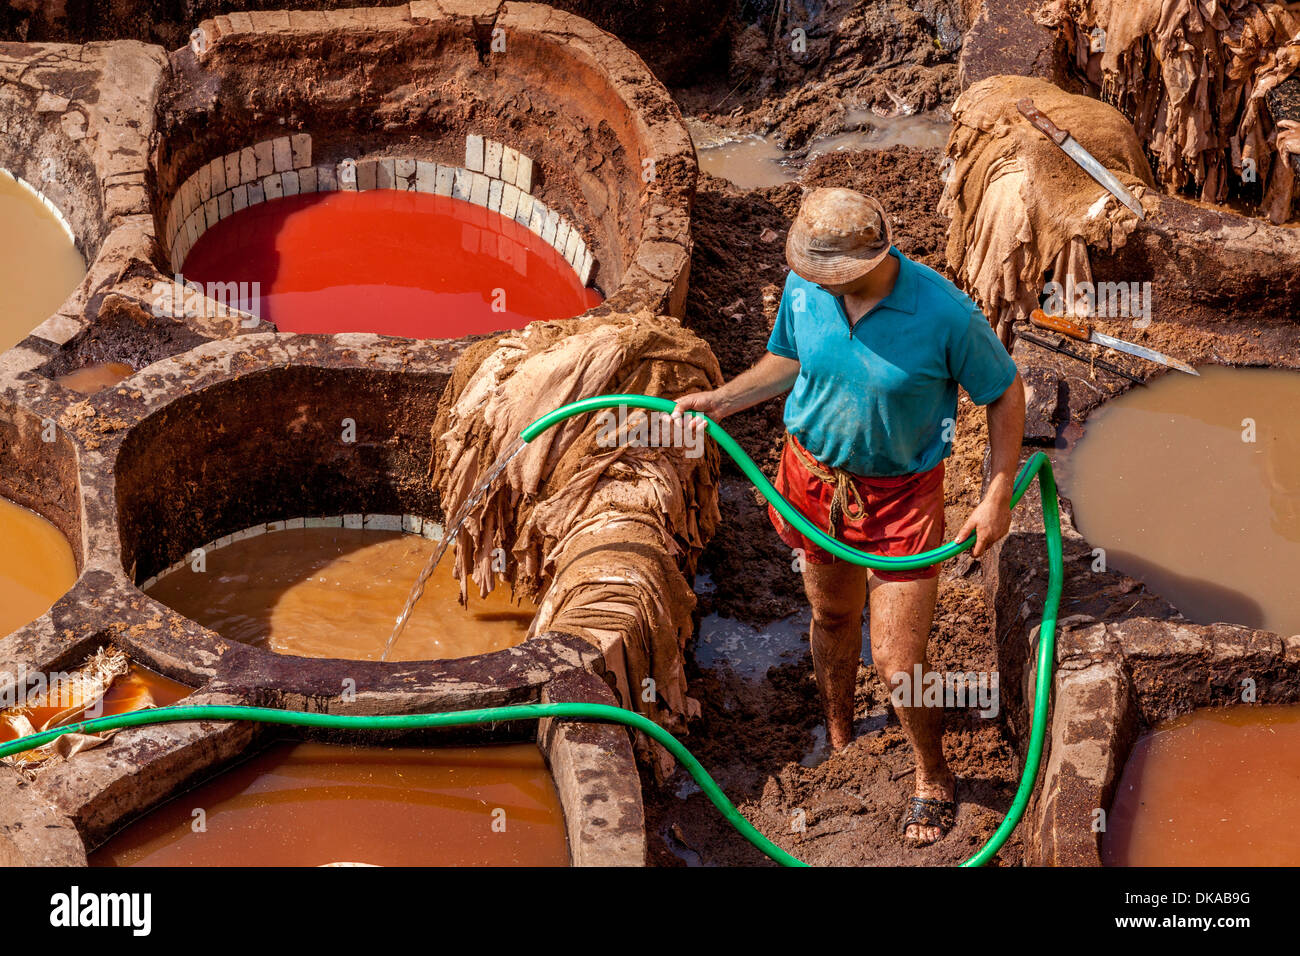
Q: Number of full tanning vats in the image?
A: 2